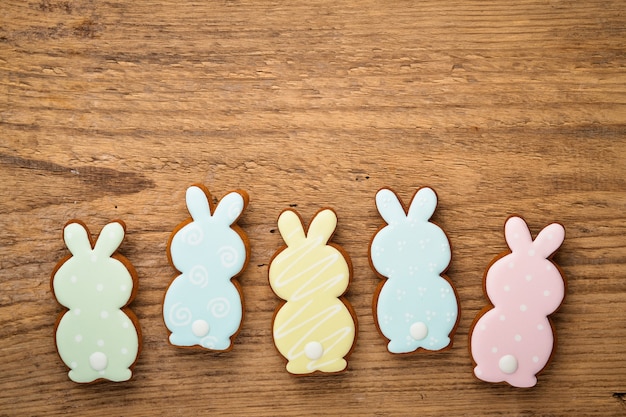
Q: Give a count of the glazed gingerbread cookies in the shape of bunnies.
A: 5